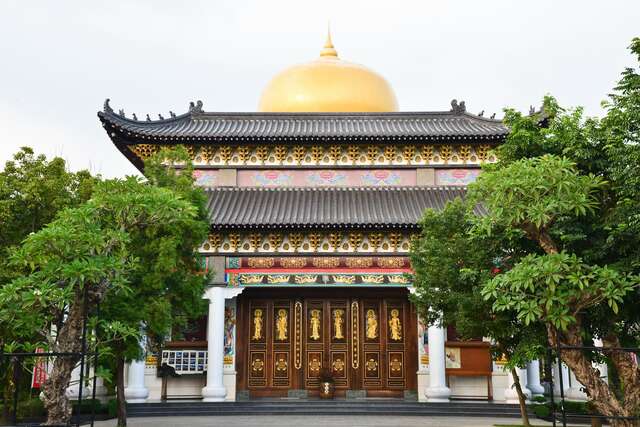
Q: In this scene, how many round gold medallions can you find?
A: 6